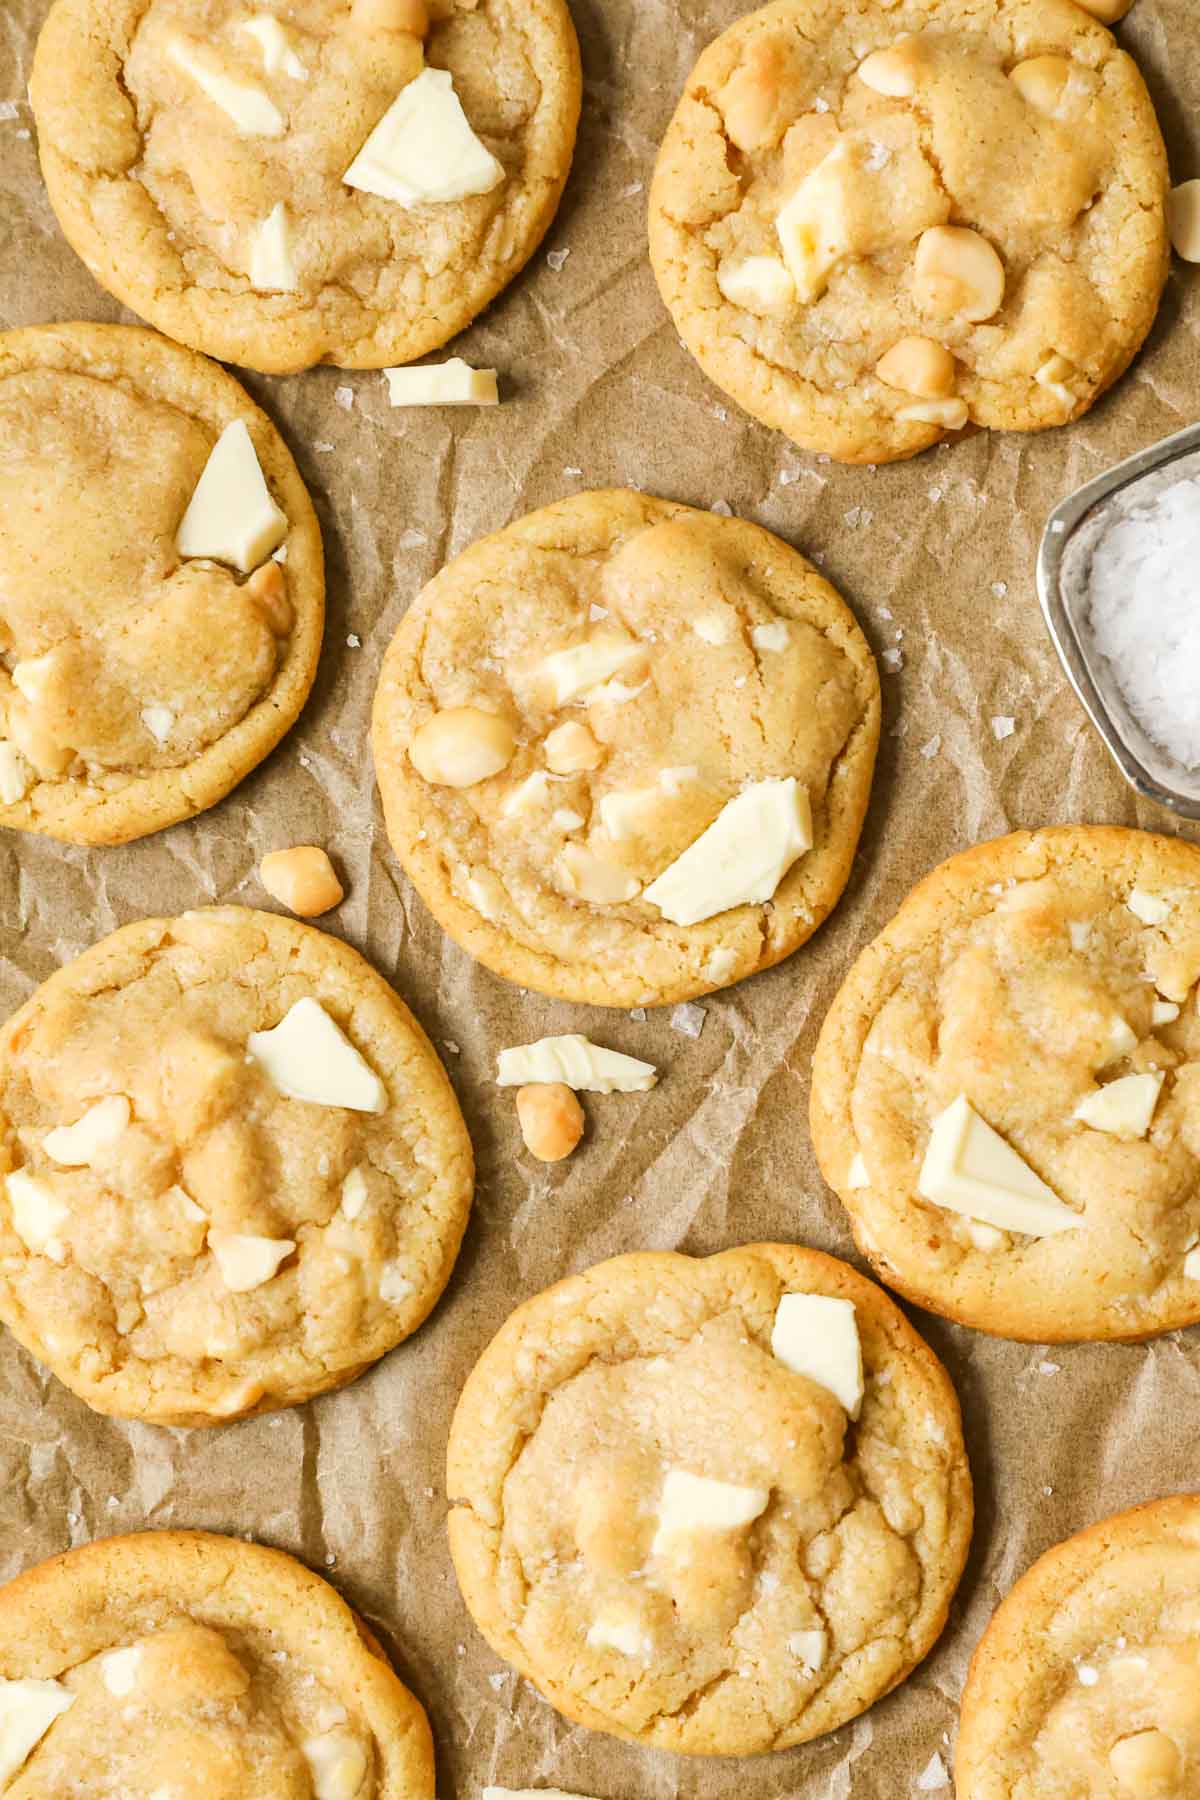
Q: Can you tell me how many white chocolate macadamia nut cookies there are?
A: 9